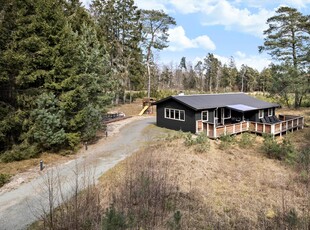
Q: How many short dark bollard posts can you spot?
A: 3